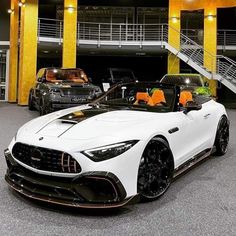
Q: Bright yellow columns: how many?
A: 5